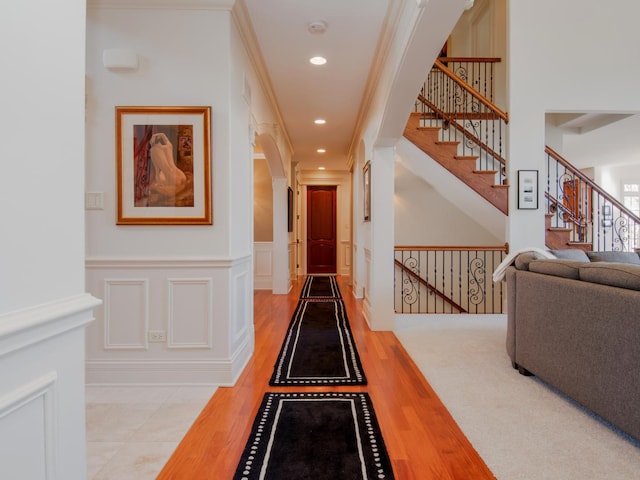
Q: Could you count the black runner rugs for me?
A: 3